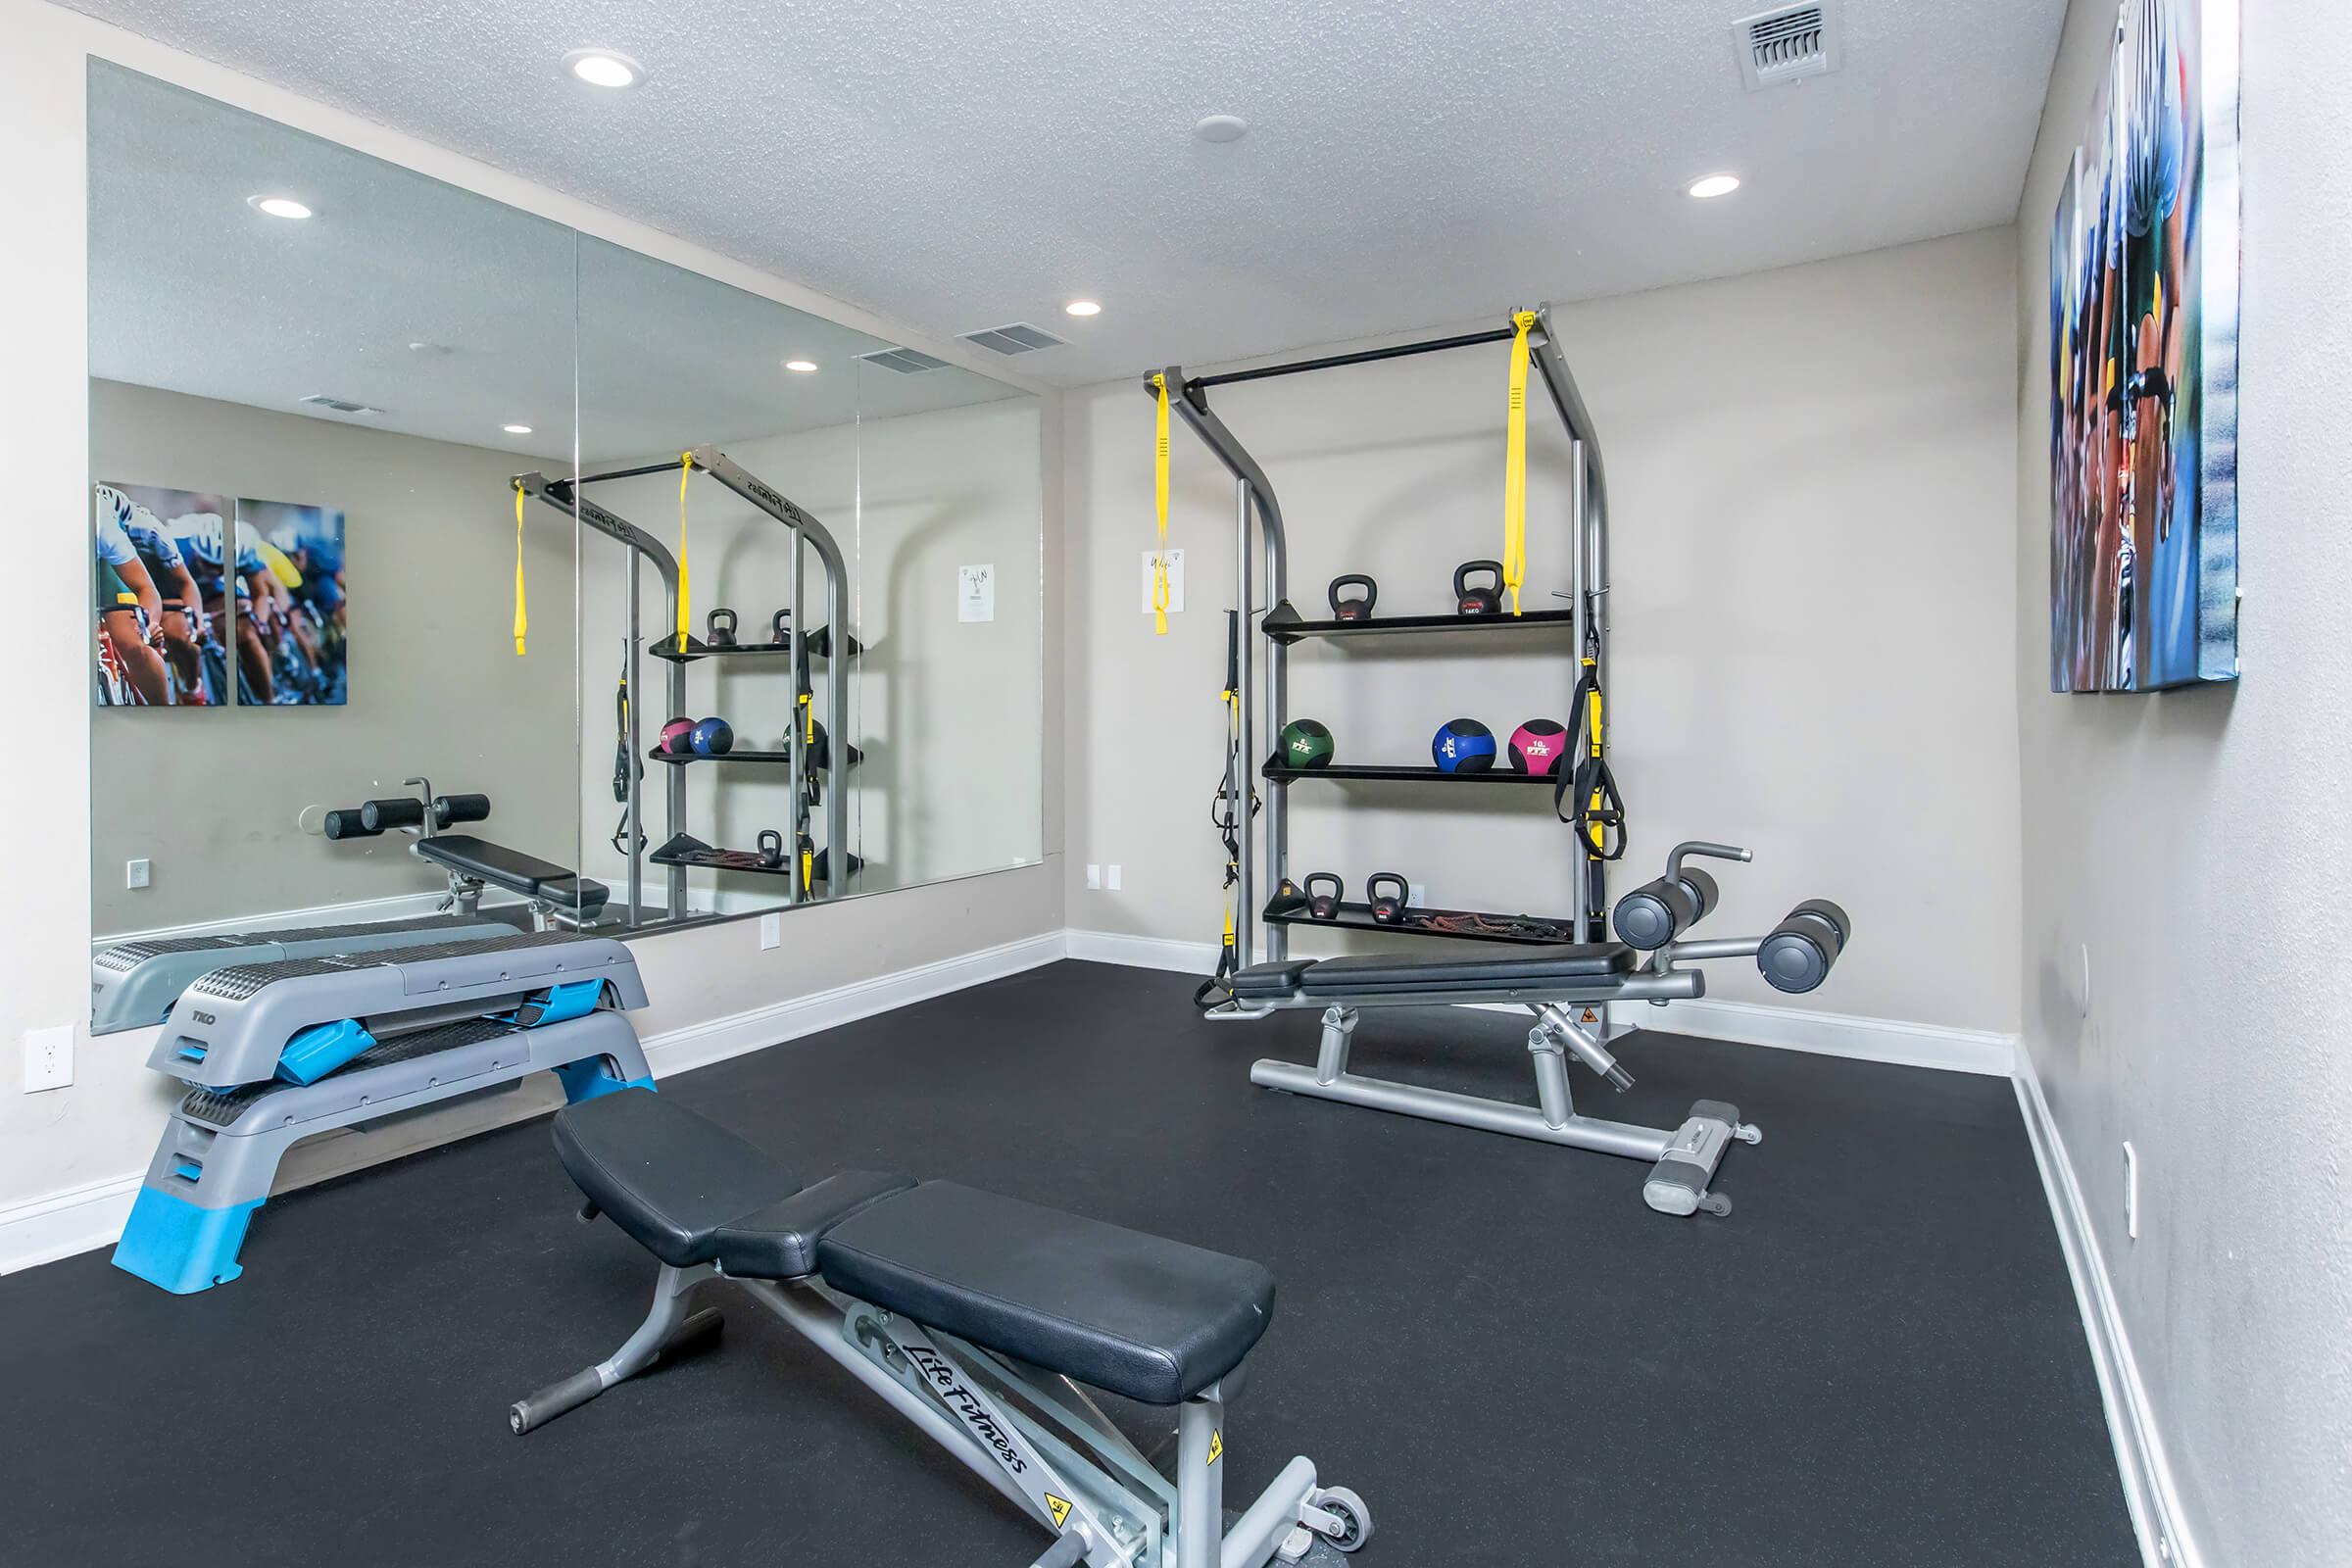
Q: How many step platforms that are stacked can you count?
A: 2